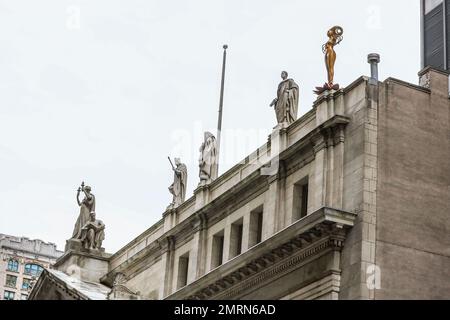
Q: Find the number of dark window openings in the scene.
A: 5